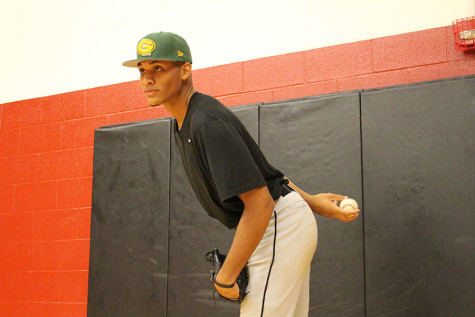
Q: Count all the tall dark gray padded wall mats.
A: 4